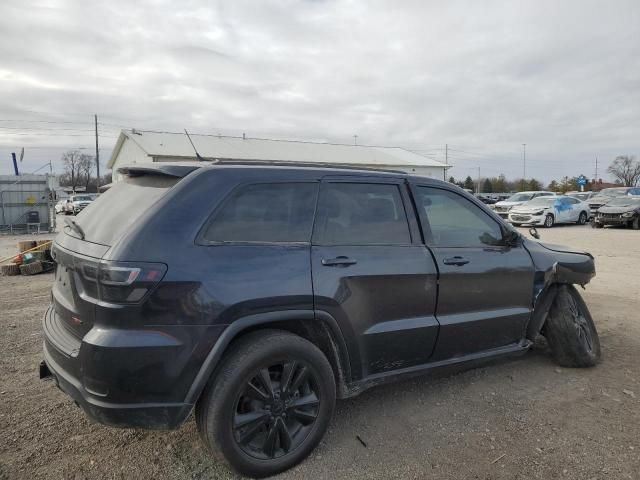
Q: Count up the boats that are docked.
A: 0